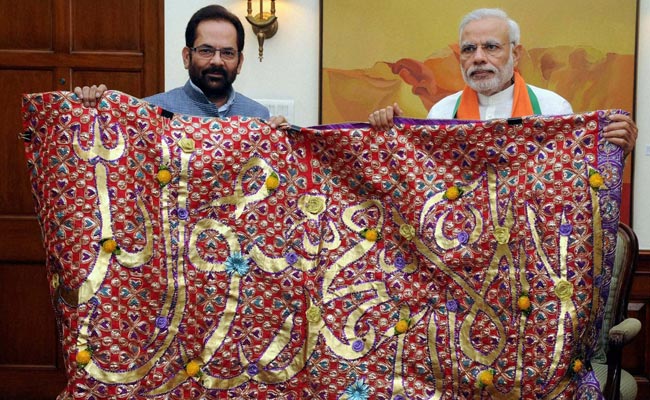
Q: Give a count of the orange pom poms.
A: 12